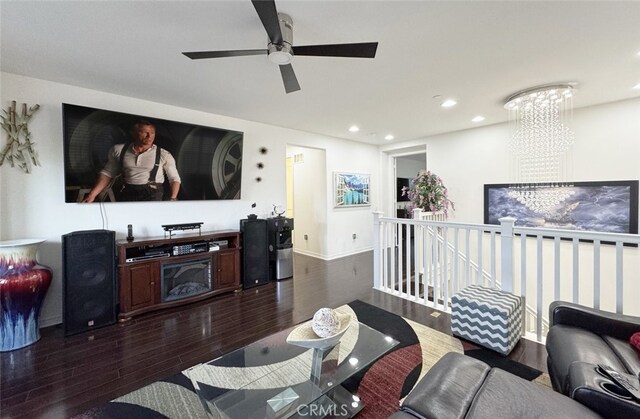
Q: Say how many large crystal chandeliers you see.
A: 1